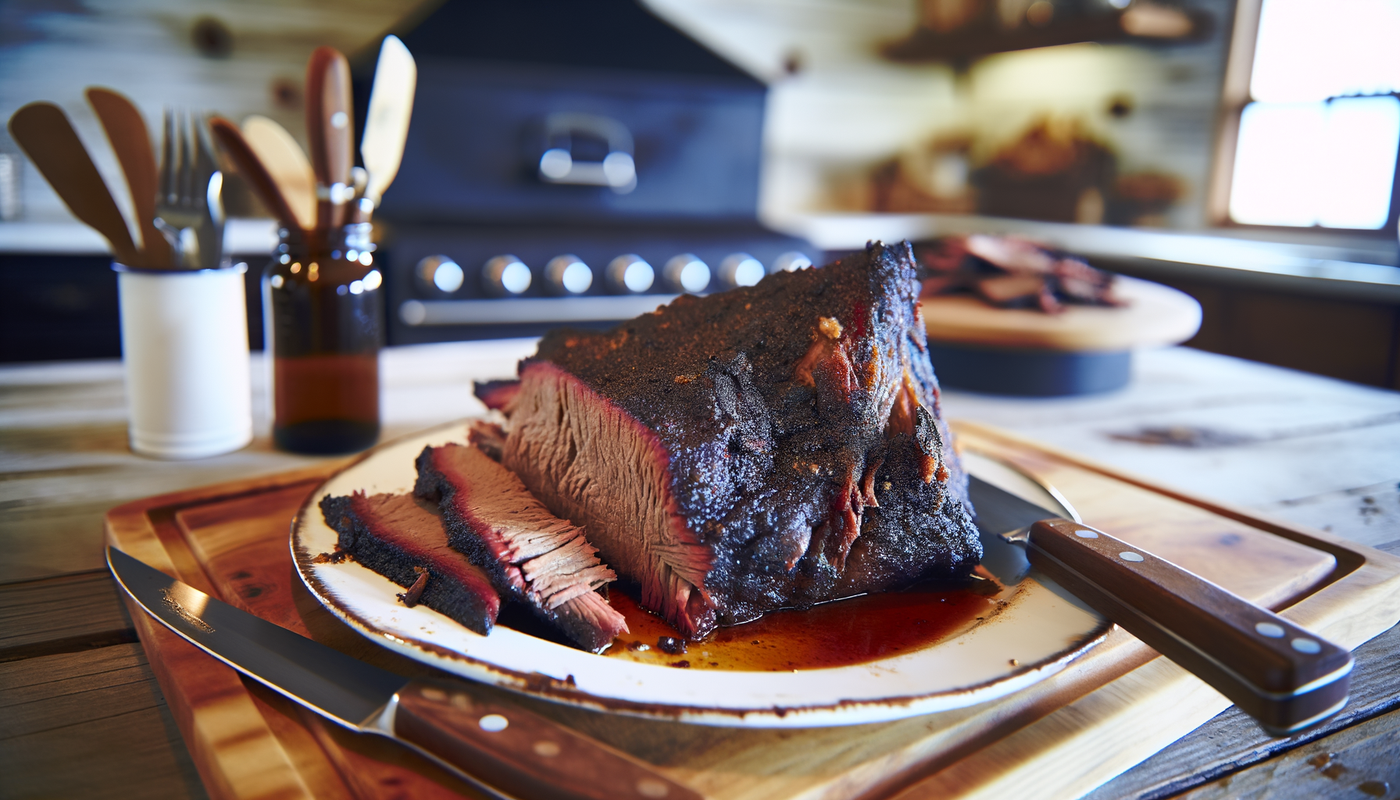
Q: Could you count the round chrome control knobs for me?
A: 7